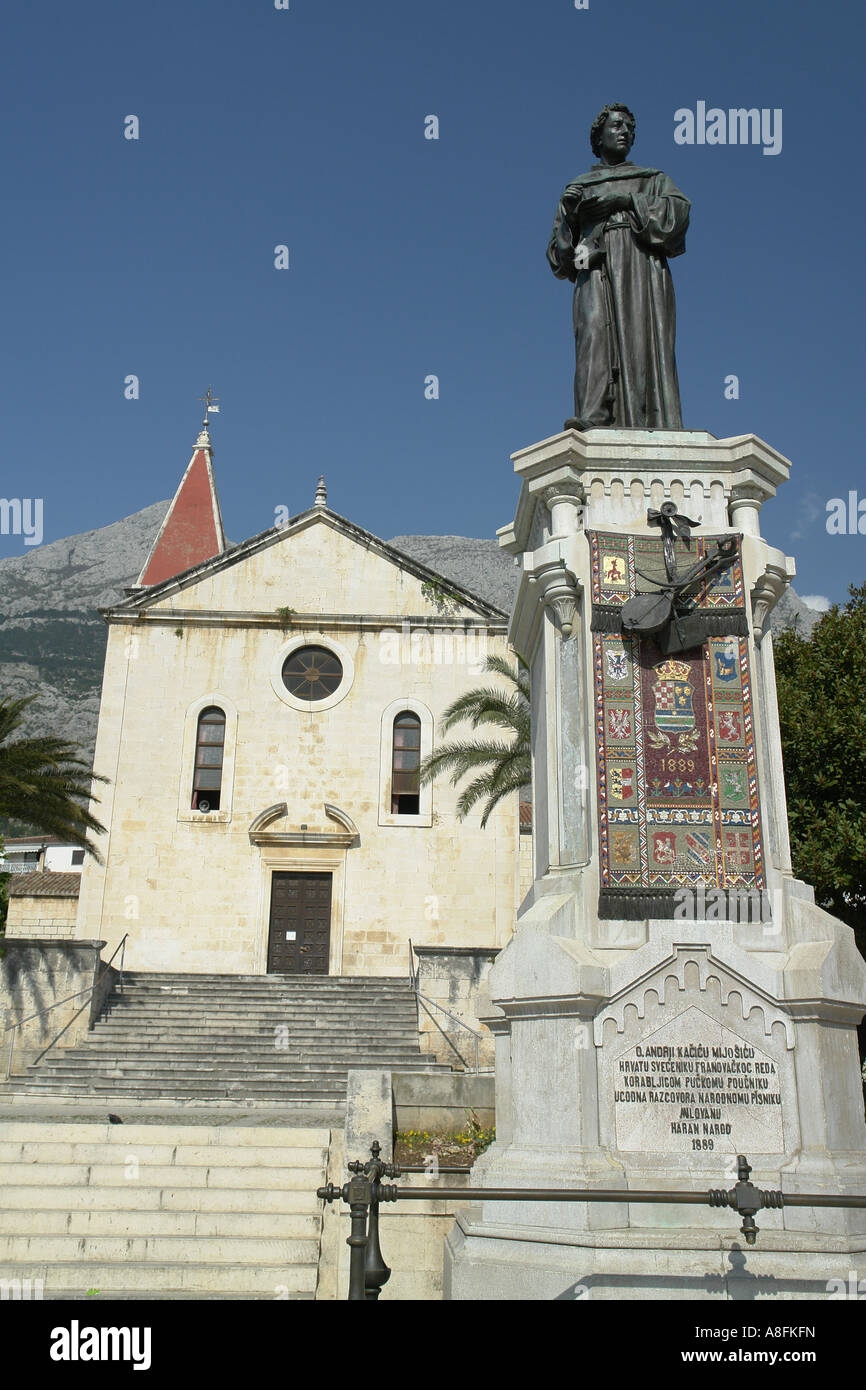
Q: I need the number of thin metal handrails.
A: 2